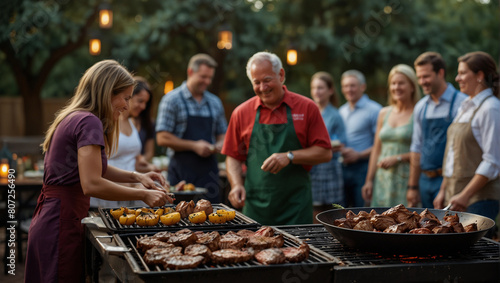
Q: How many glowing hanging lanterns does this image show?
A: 5